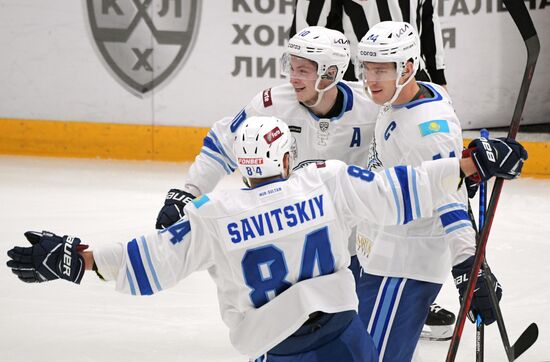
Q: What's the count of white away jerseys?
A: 3